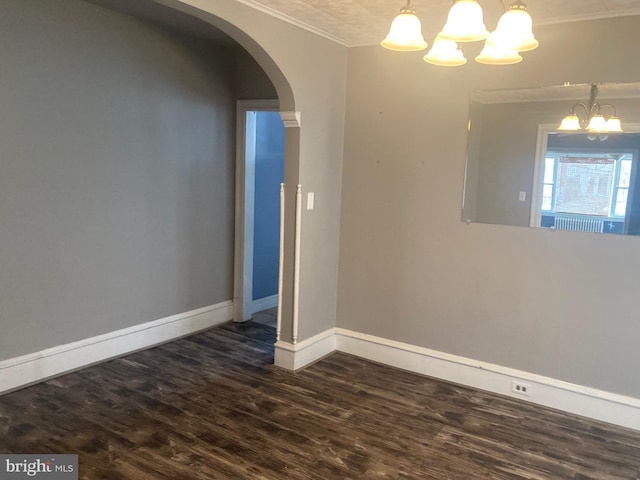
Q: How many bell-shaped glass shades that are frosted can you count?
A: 5